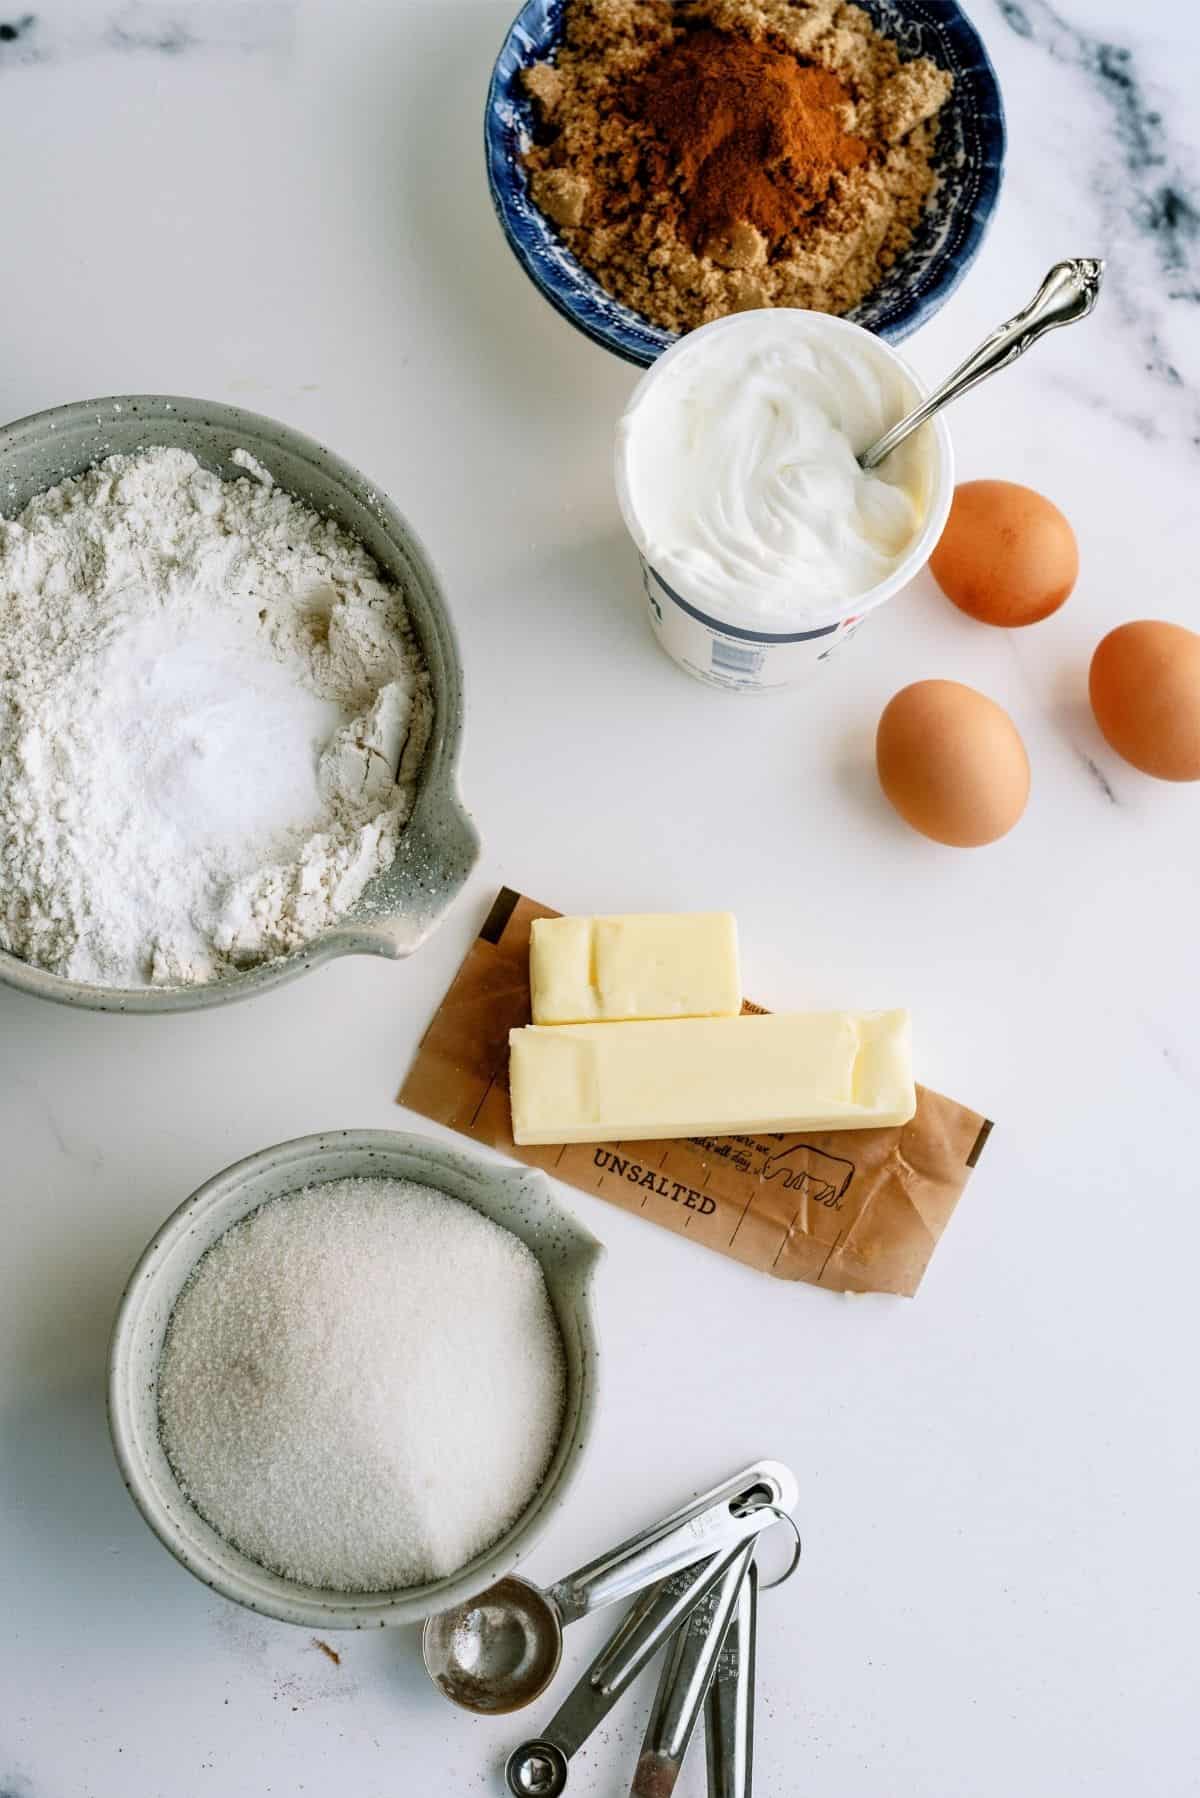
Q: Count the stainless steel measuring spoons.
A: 4